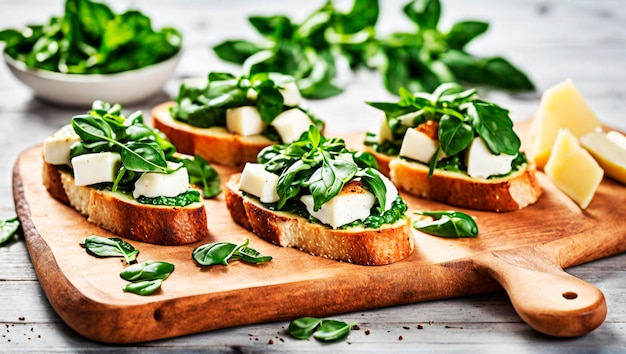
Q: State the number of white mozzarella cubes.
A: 12